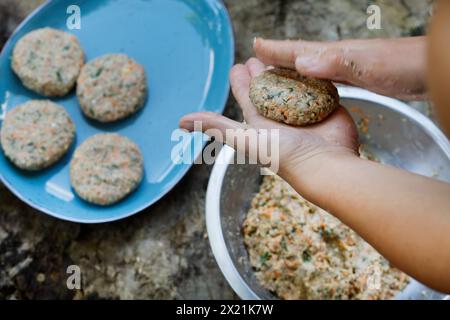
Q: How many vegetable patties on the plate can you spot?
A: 4